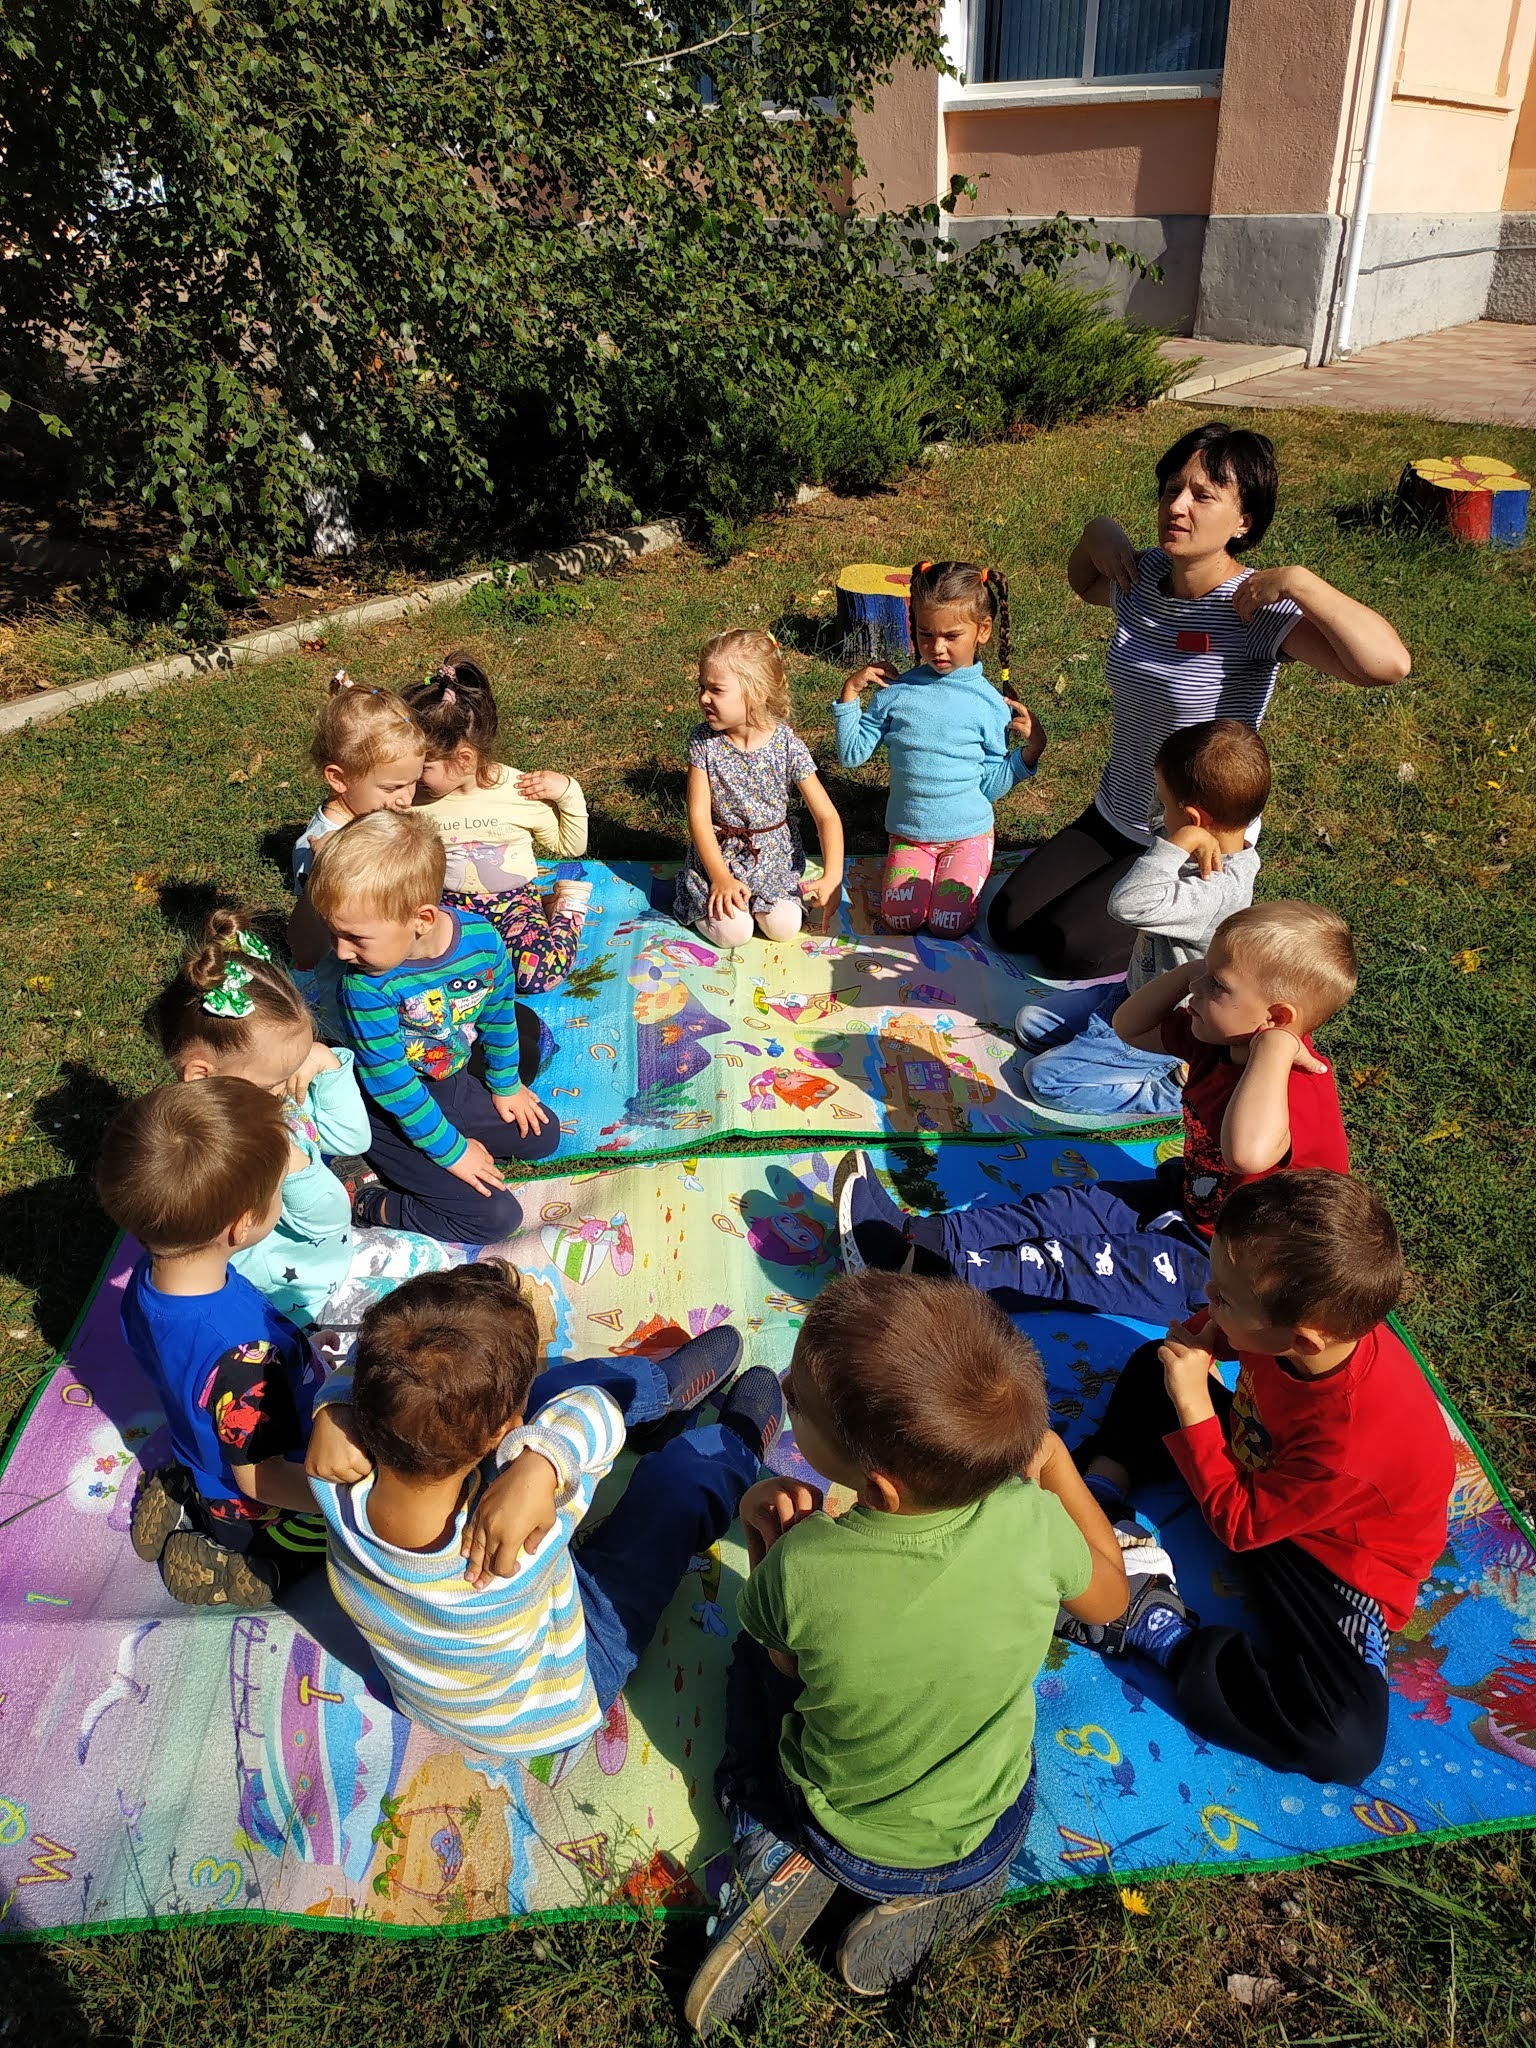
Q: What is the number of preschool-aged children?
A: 12